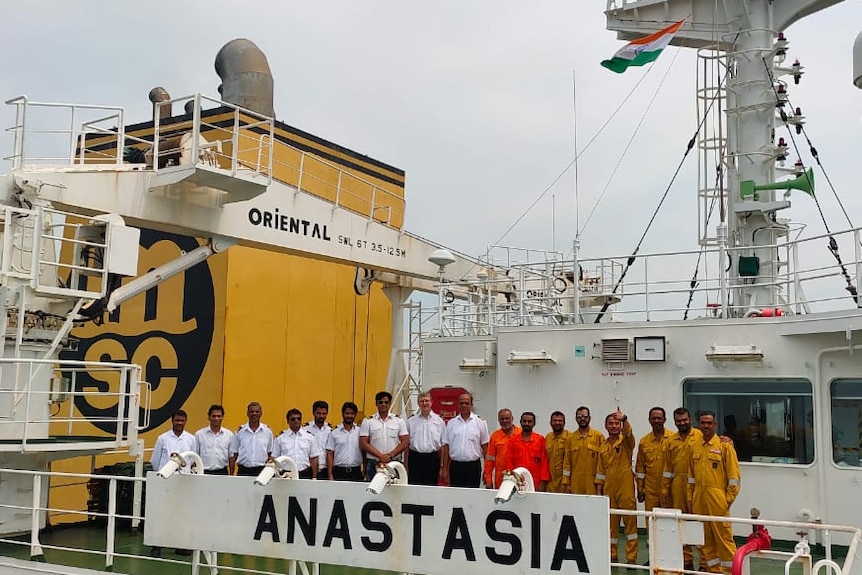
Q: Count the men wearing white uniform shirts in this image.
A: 9